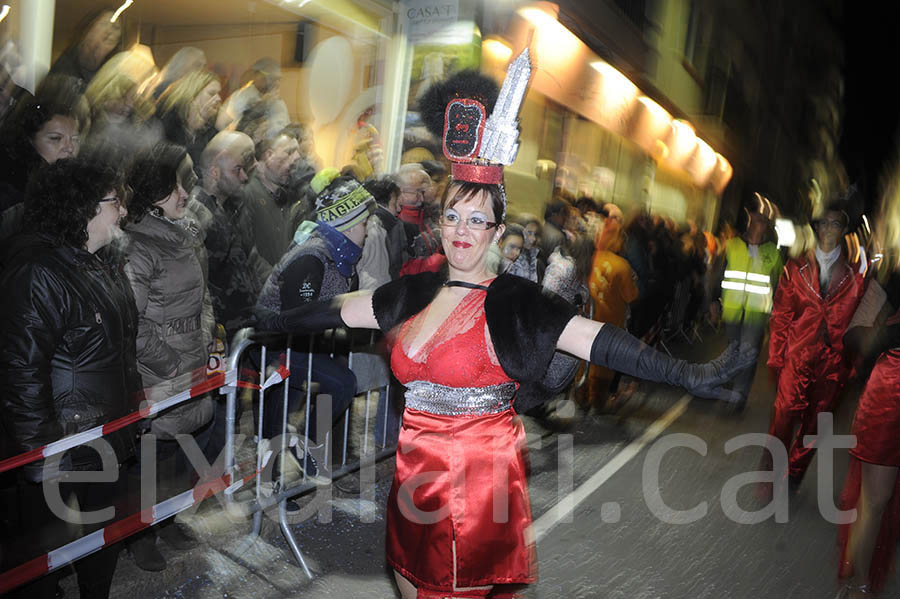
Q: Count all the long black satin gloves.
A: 2